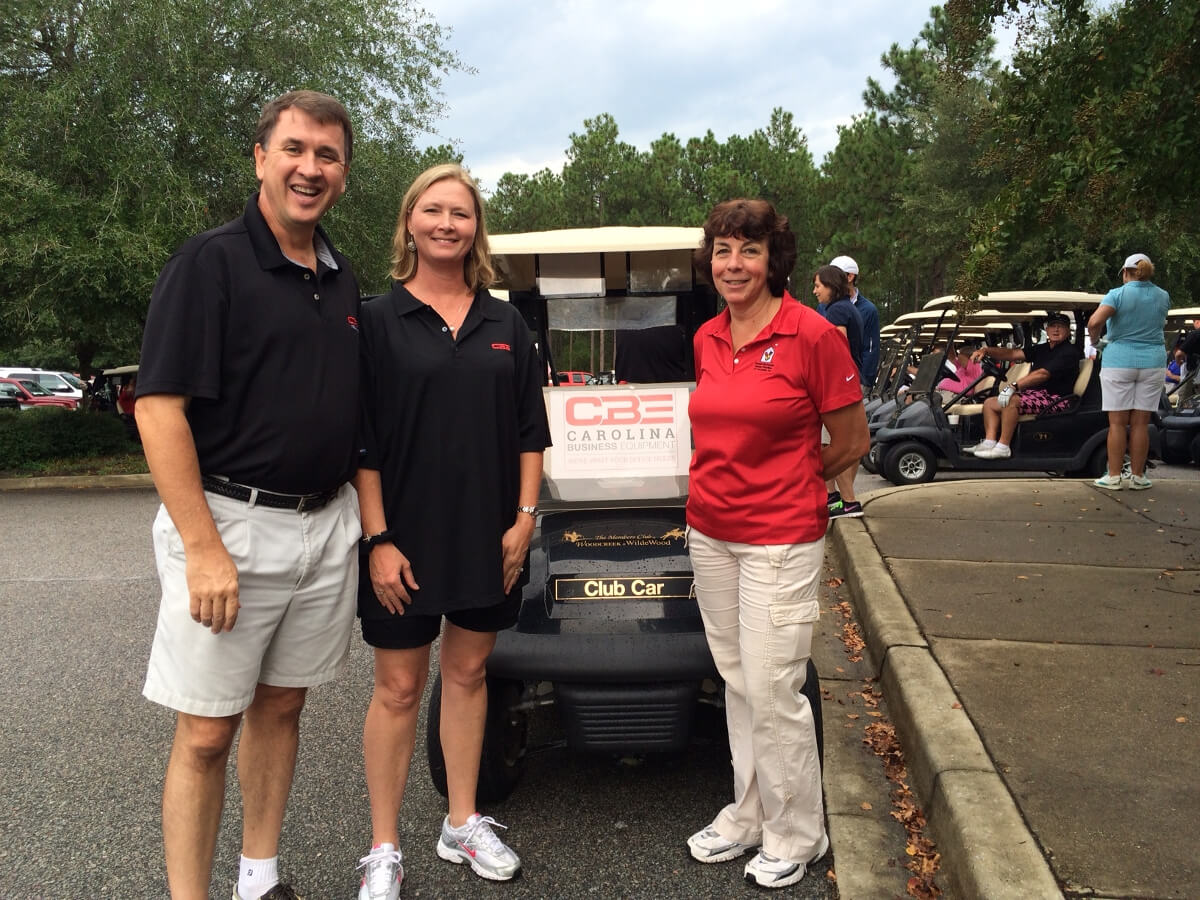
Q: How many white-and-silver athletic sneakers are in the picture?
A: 4